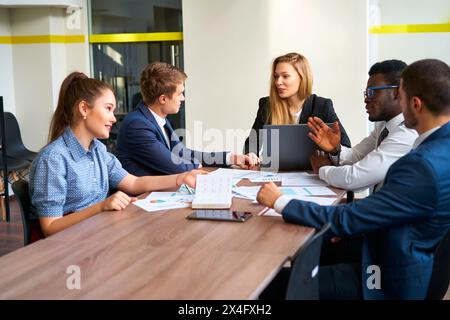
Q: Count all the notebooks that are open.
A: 1